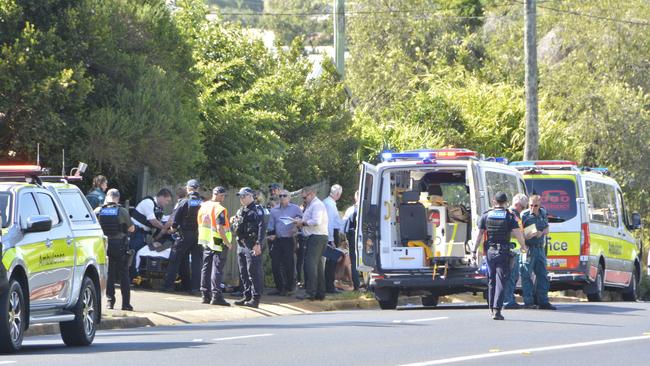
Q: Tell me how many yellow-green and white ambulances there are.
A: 3